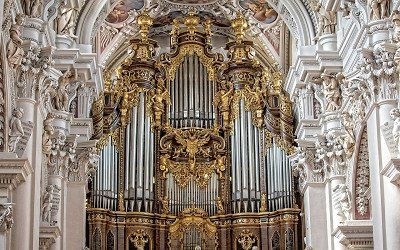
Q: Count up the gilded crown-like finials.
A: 3